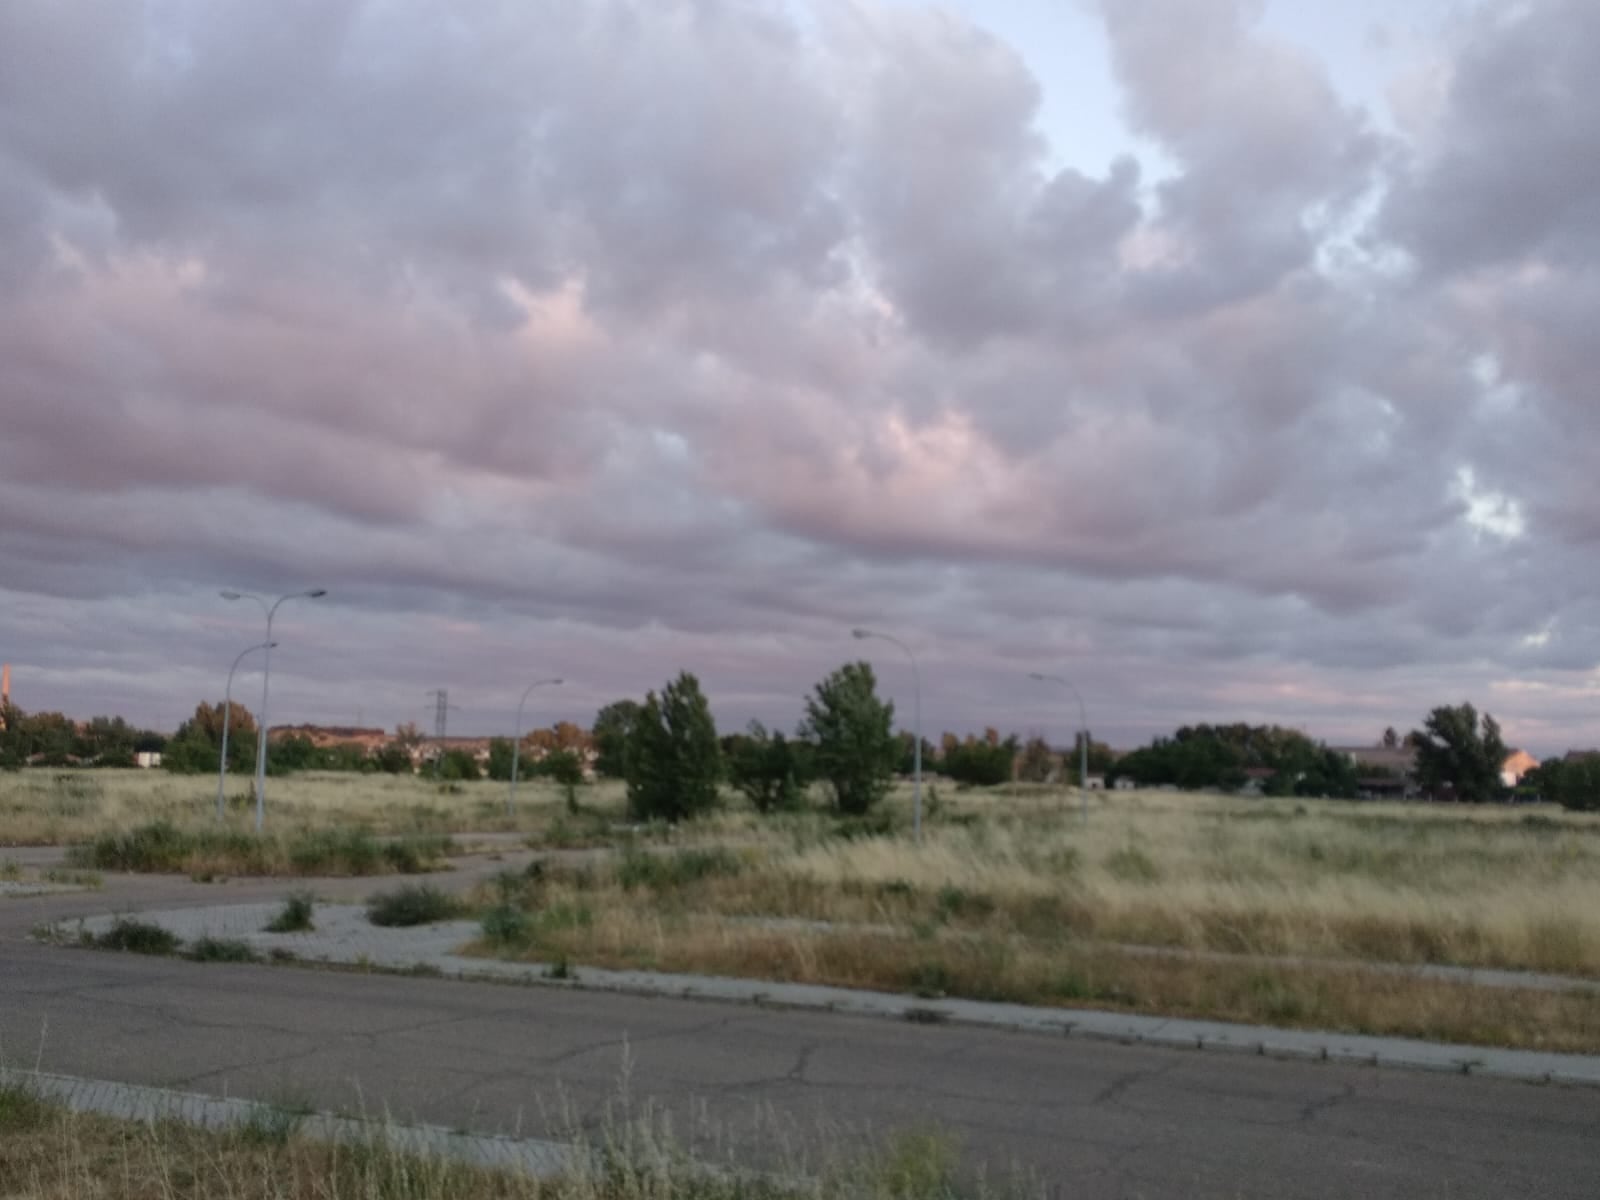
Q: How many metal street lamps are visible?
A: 5